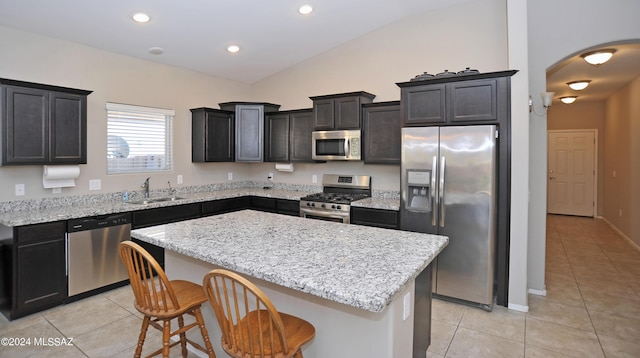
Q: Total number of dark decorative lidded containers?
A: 3